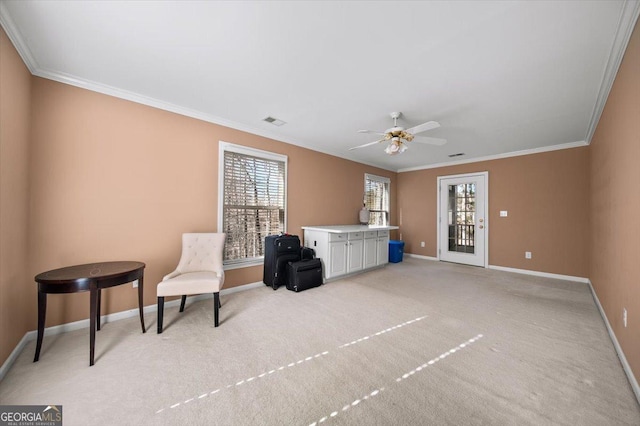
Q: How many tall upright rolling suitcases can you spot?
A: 1